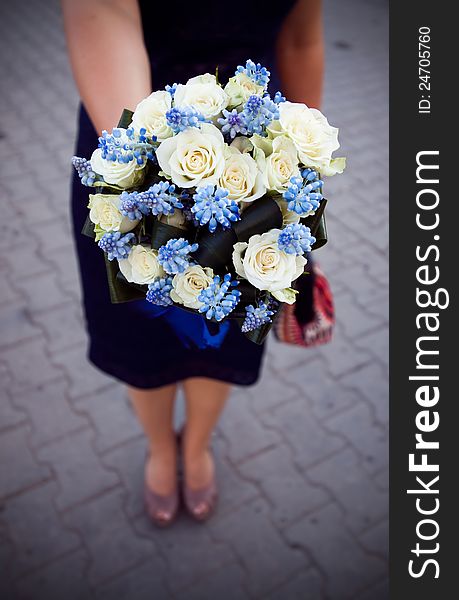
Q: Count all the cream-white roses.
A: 12